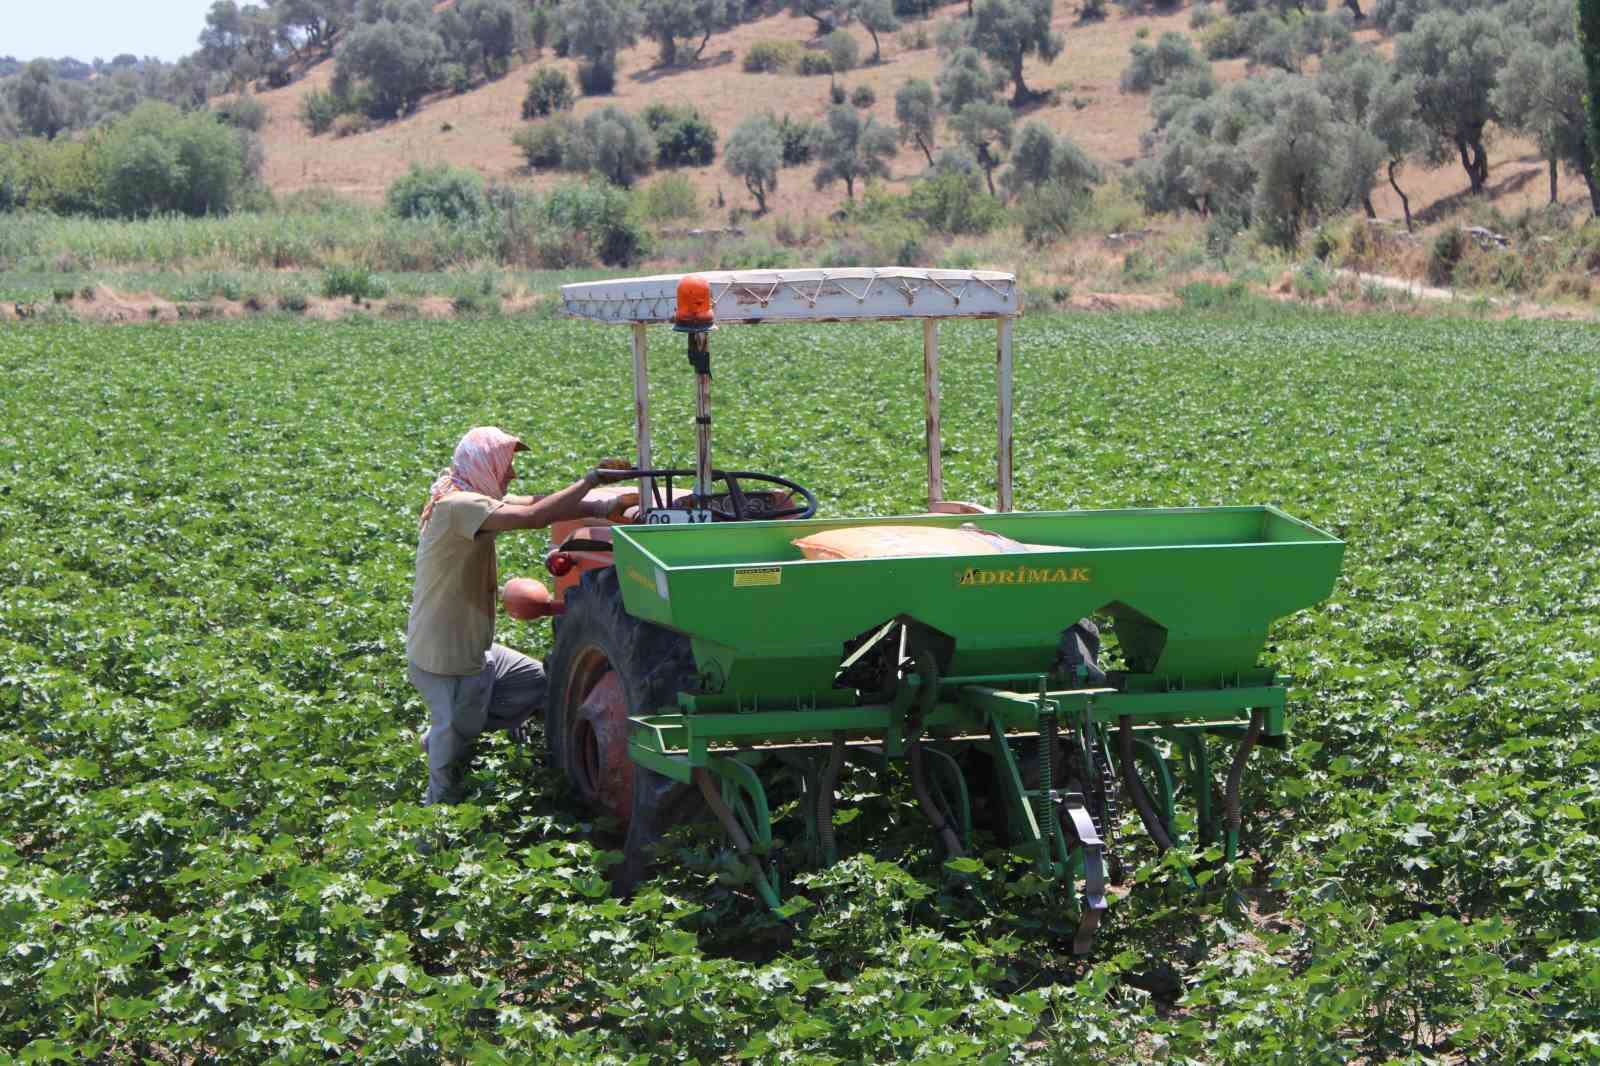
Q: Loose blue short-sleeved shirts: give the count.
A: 0